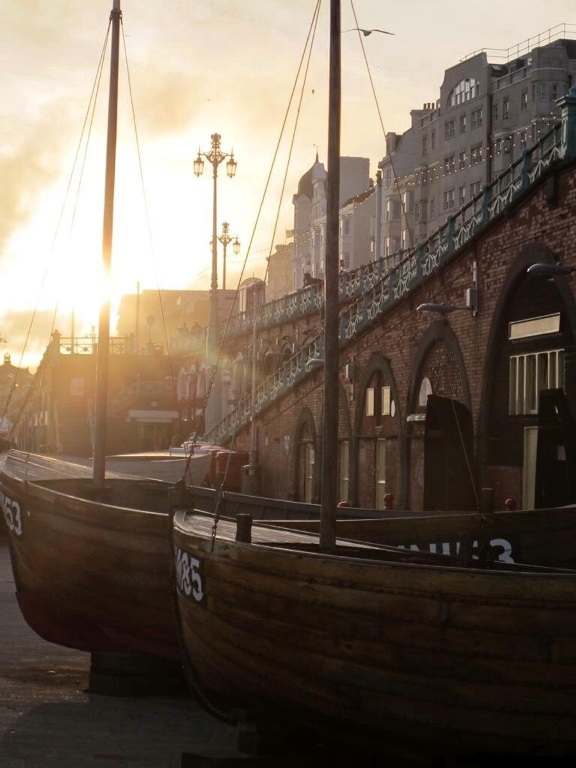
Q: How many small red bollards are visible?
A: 3